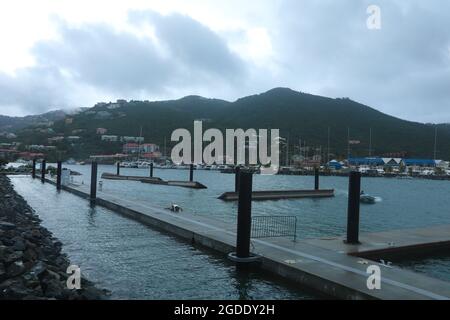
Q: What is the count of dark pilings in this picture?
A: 11